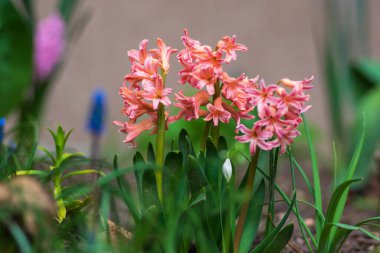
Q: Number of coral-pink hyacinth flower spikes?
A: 3